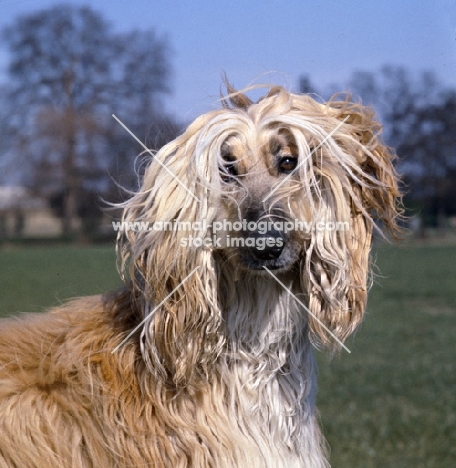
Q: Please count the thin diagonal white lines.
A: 4